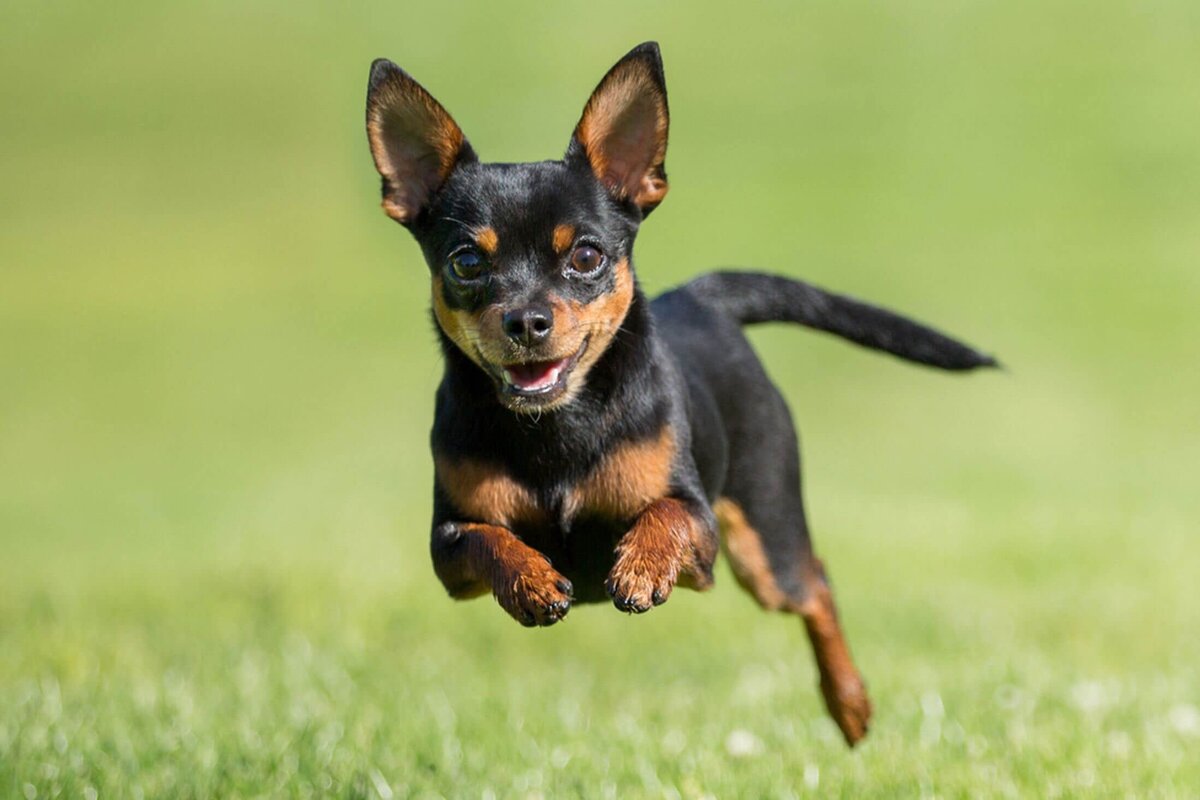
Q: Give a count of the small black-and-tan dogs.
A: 1